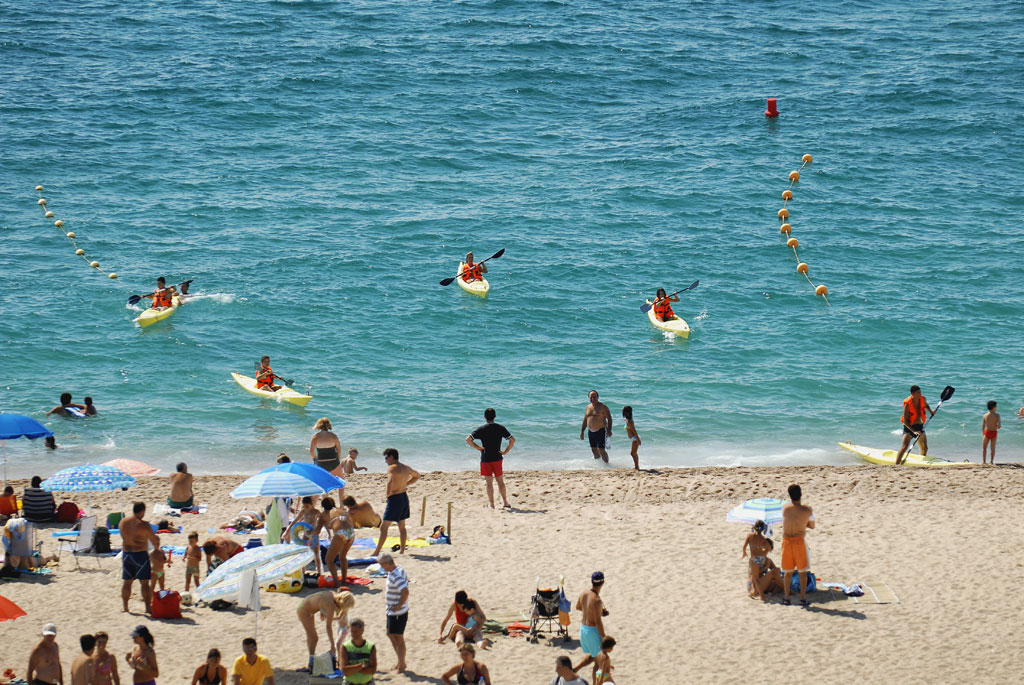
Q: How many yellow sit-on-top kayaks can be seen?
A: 5